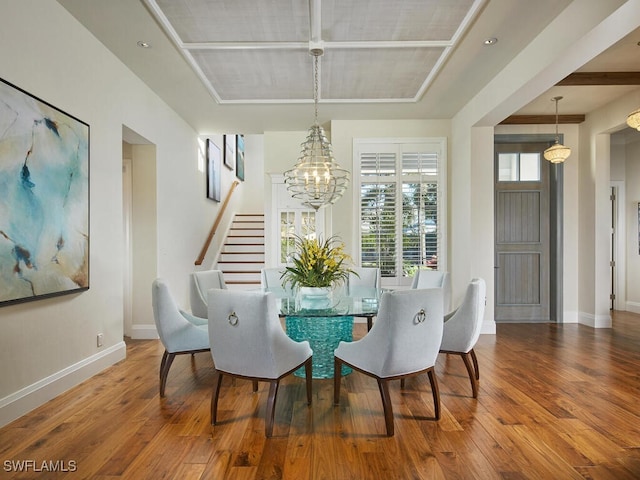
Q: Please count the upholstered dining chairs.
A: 8